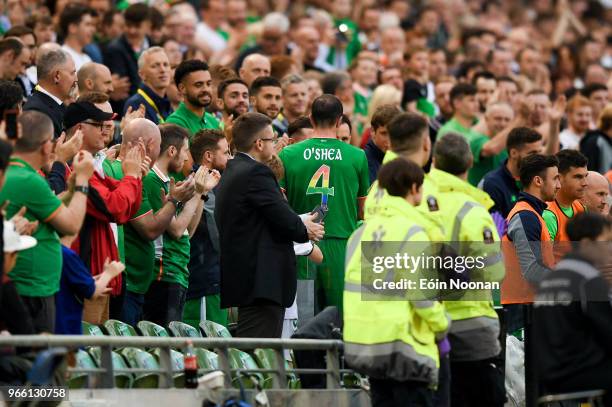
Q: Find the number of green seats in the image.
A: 12